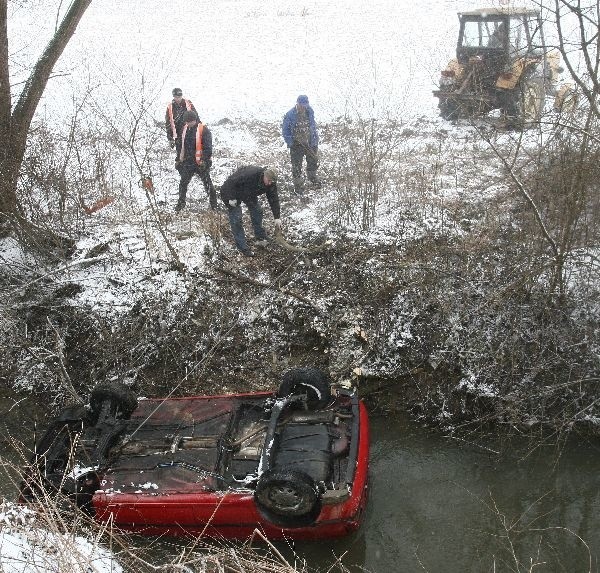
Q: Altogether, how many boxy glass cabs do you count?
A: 1